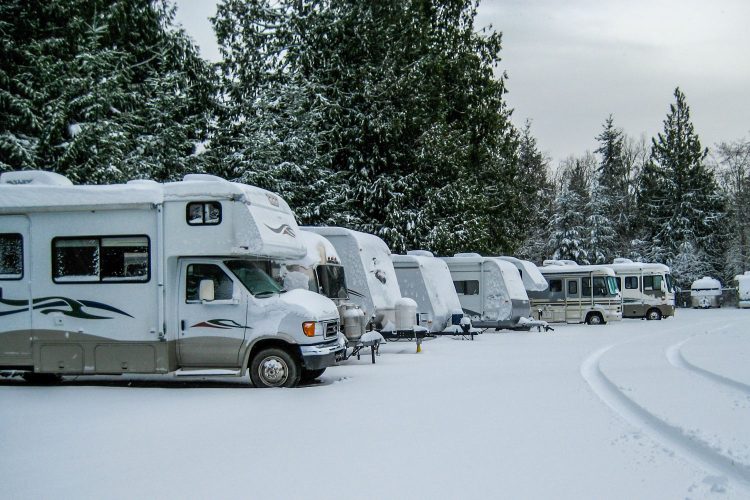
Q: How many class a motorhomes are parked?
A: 2